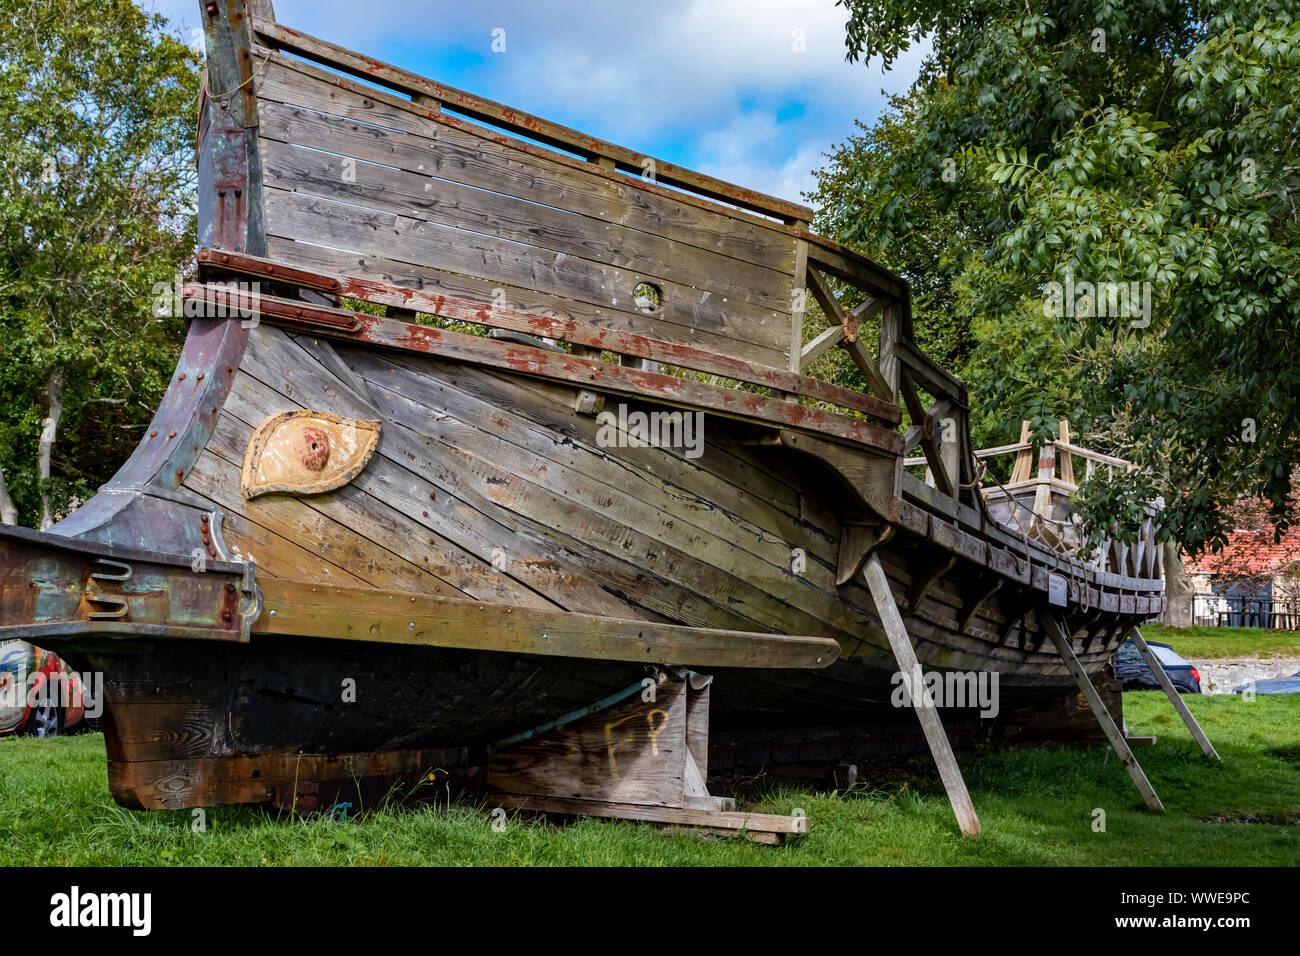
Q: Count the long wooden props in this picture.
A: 3